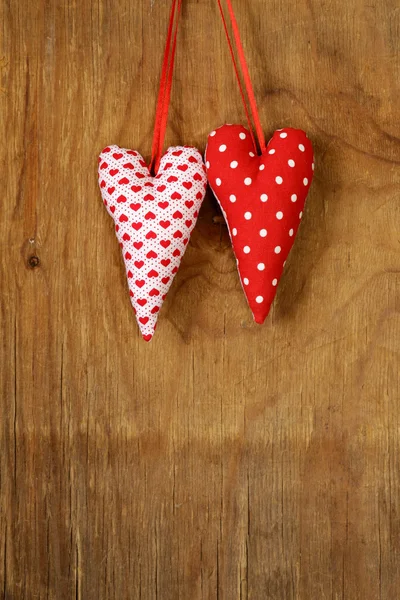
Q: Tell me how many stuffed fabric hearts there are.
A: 2